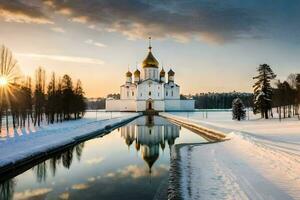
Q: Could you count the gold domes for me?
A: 5